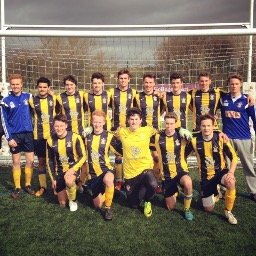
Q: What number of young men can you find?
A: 14